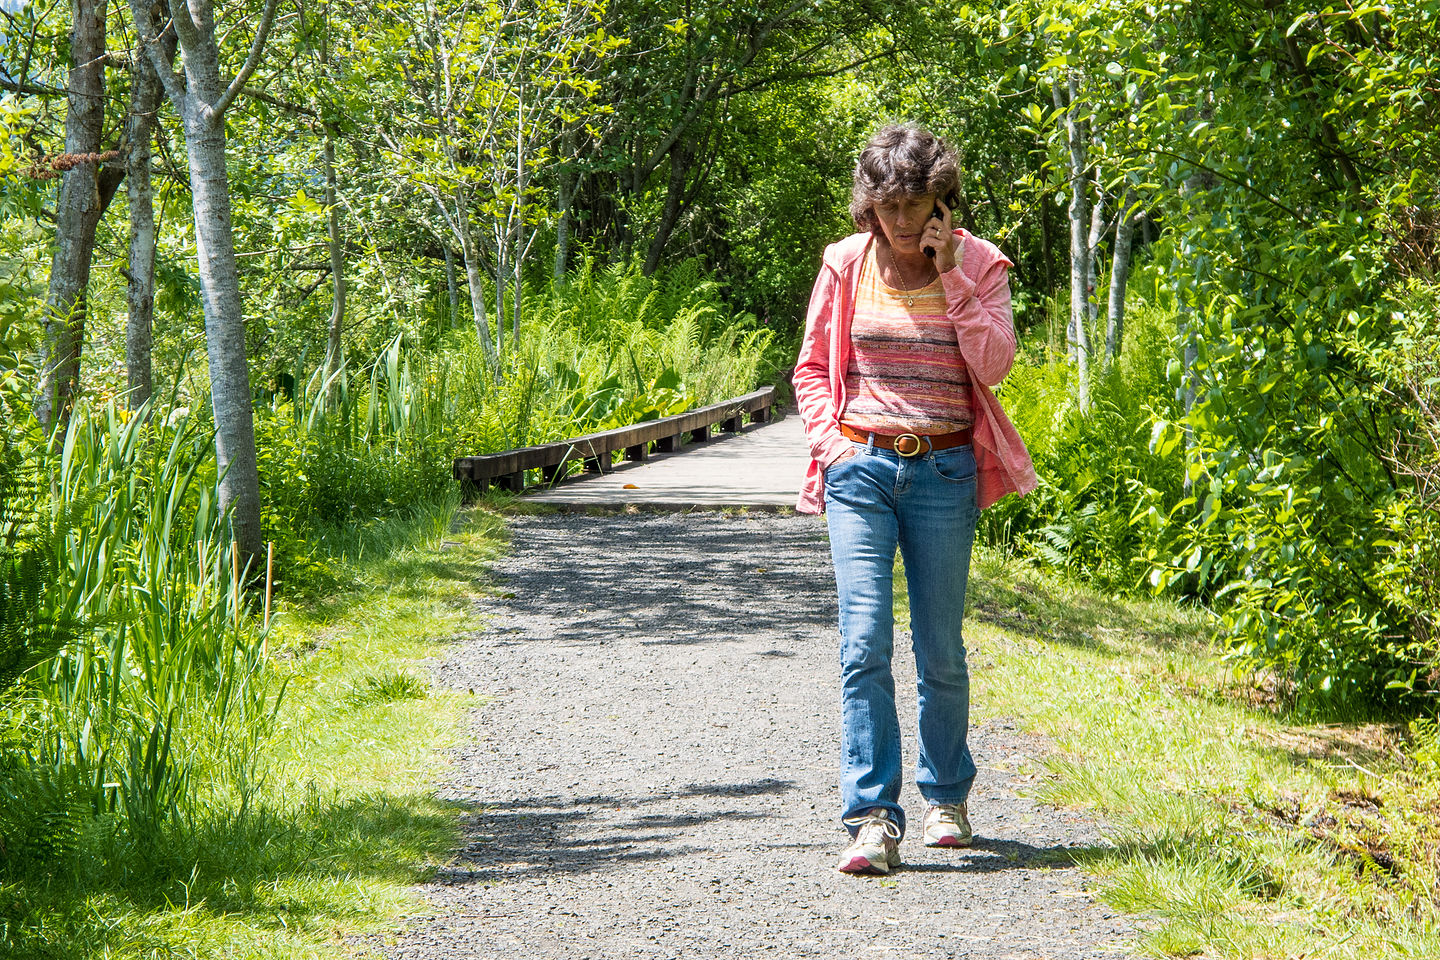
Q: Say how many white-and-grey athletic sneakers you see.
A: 2